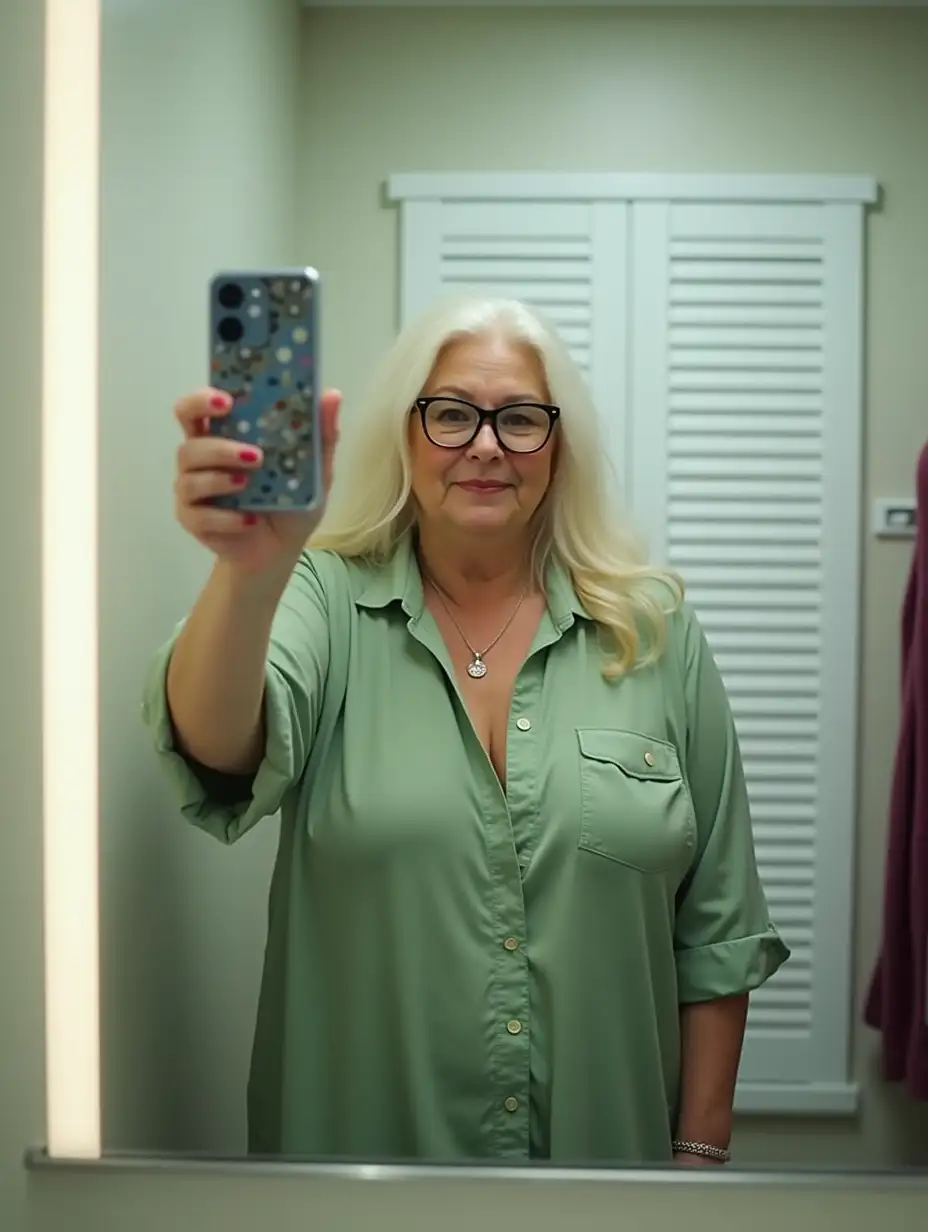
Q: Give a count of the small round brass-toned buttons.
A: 5